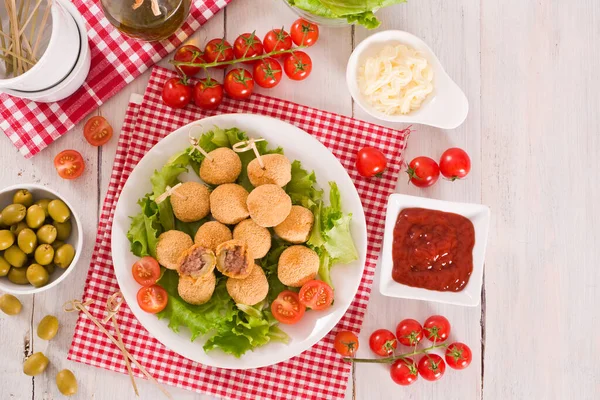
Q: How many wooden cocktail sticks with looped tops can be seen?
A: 5